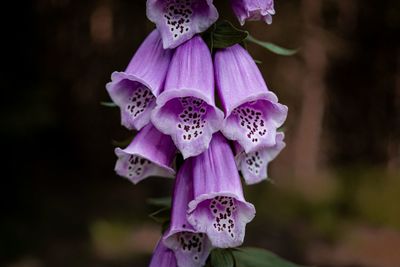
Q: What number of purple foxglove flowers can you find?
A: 10